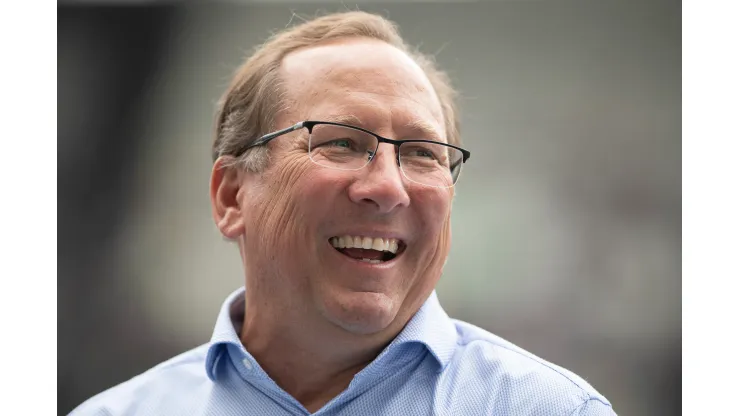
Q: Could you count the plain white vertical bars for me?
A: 2